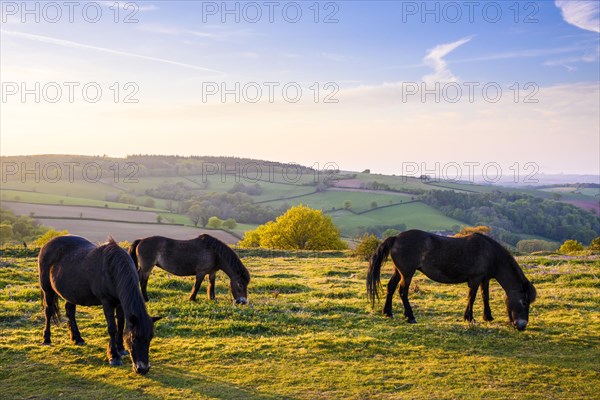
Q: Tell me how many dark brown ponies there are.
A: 3